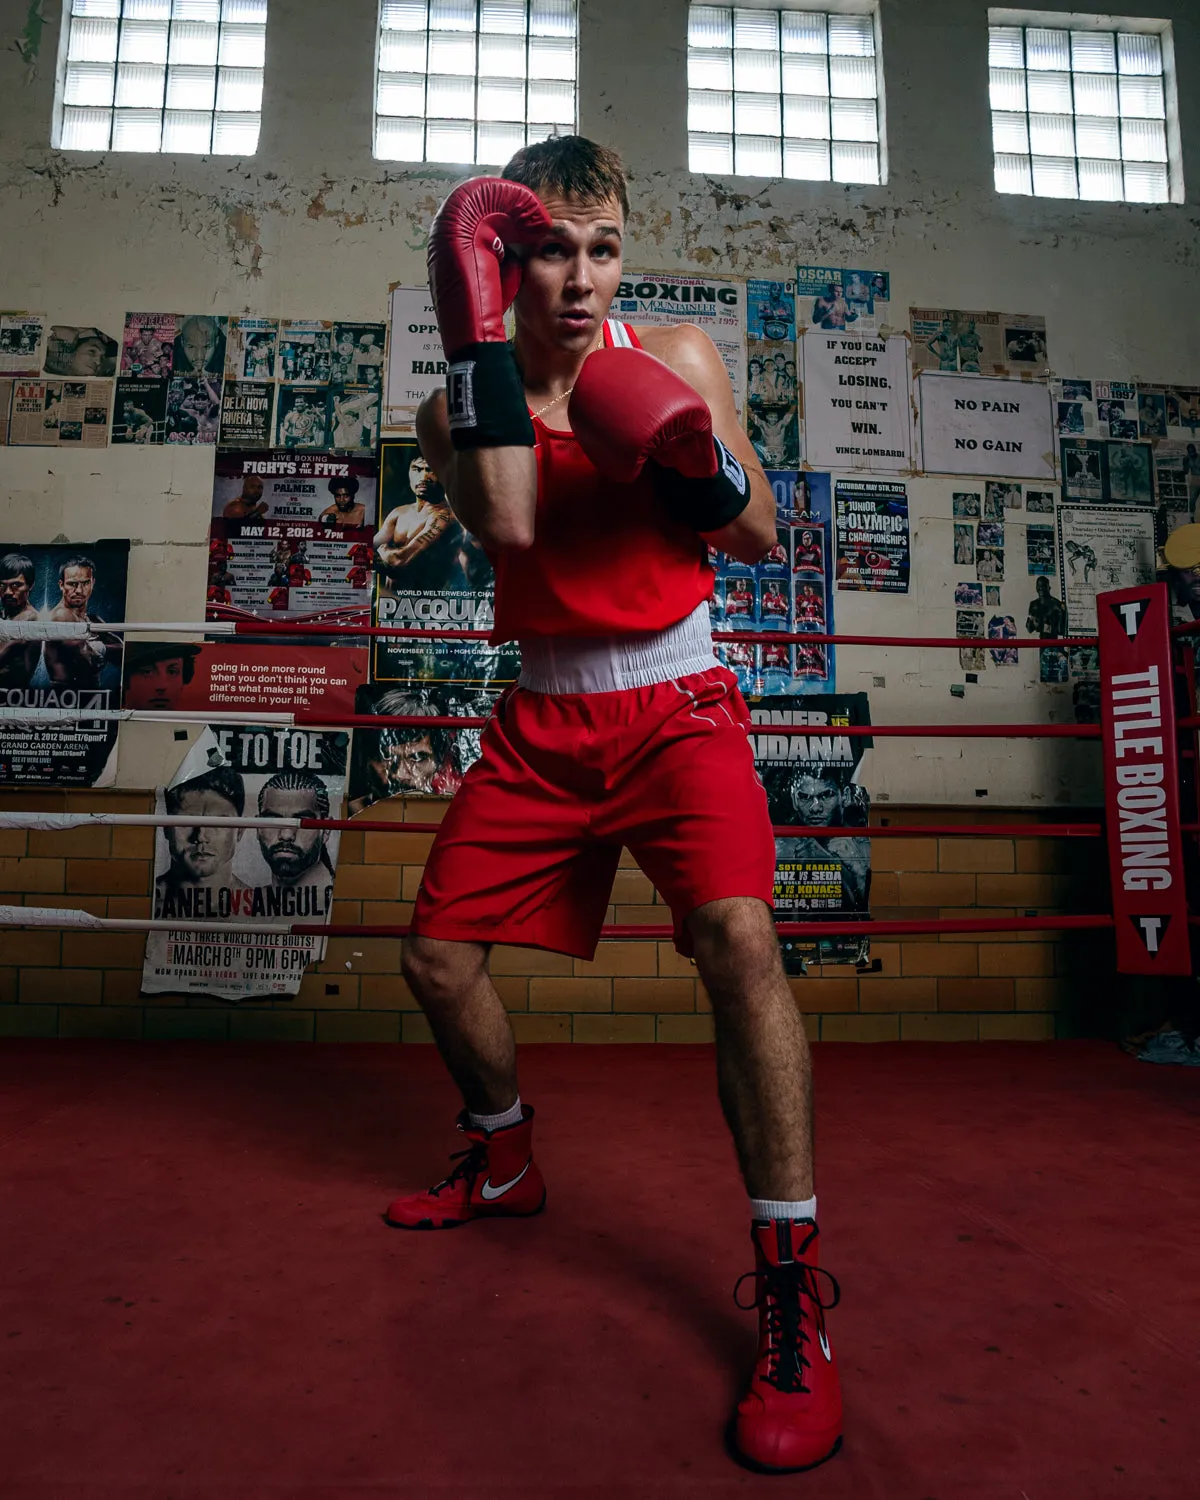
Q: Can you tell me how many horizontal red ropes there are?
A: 4